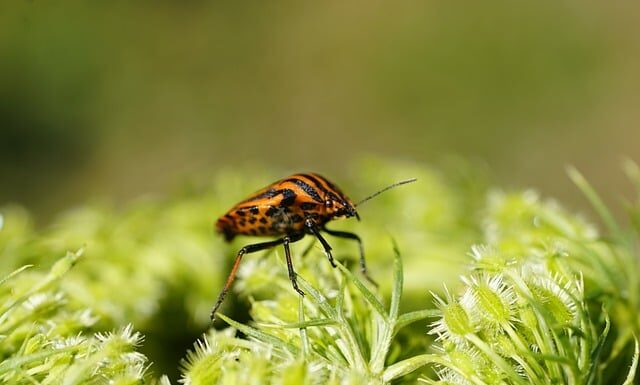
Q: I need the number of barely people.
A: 0